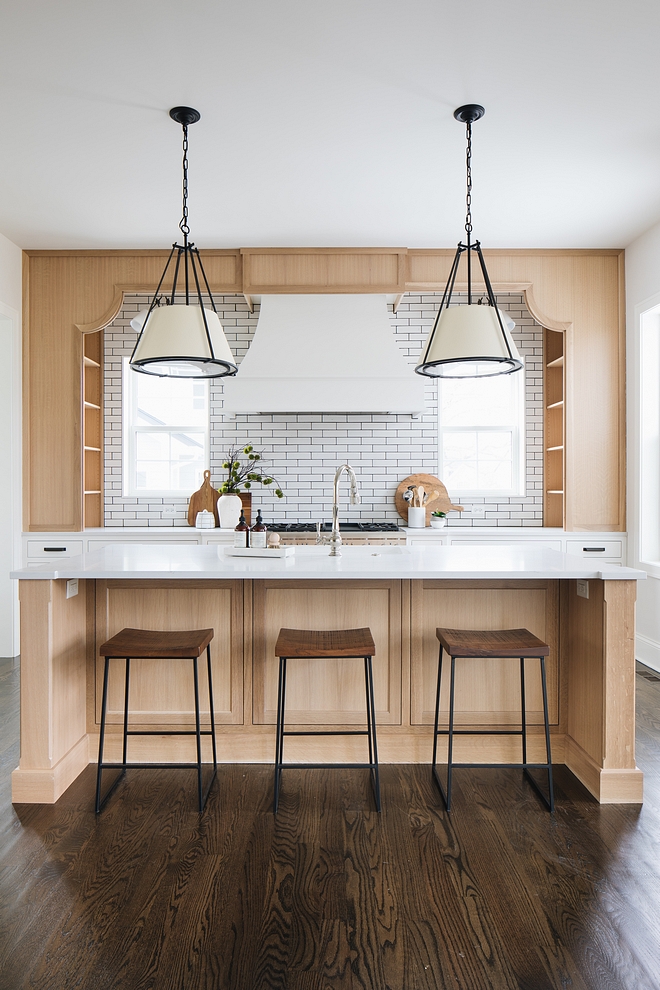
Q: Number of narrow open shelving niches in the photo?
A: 2